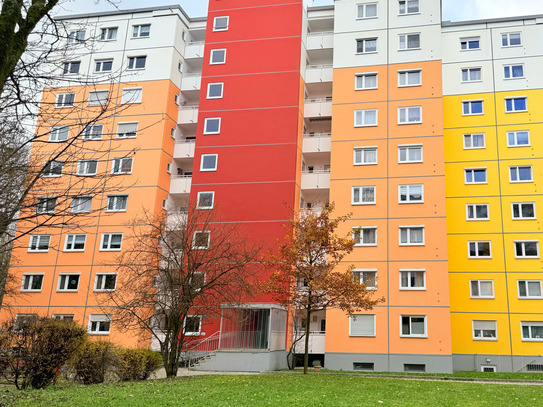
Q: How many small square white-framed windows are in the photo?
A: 9